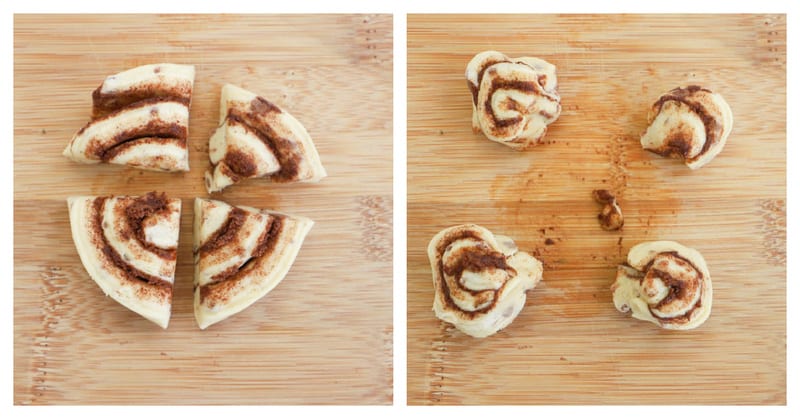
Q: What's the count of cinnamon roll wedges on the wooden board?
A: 4